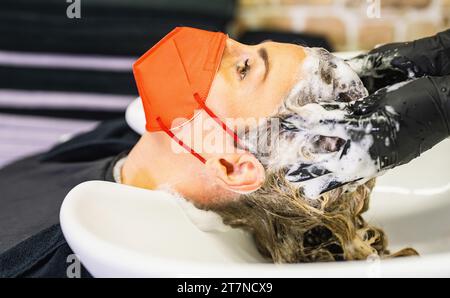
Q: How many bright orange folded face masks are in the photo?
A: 1